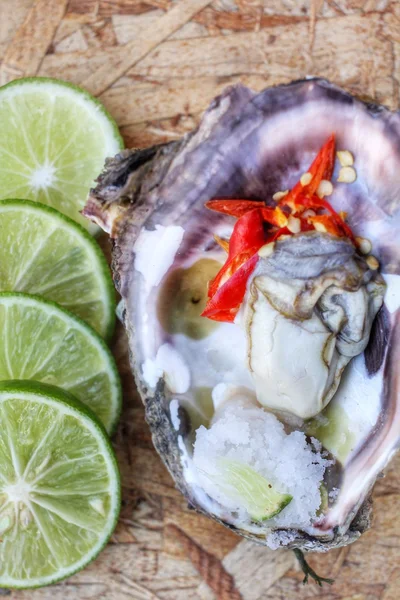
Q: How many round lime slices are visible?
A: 4